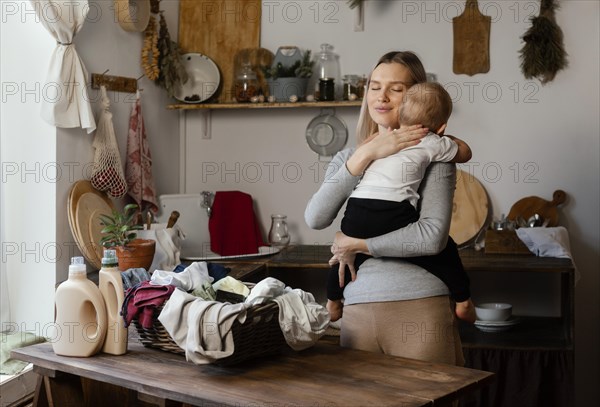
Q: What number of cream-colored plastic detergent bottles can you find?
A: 2